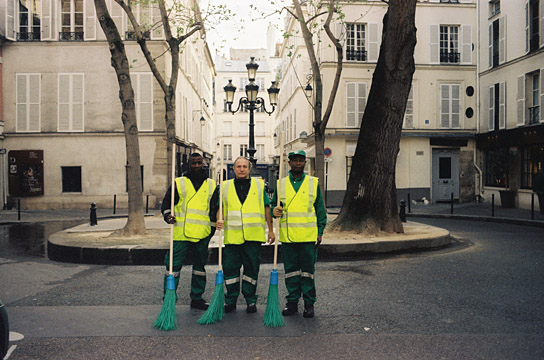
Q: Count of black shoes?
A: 5